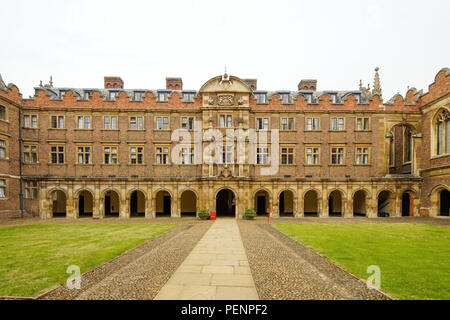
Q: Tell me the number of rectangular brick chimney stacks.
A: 4